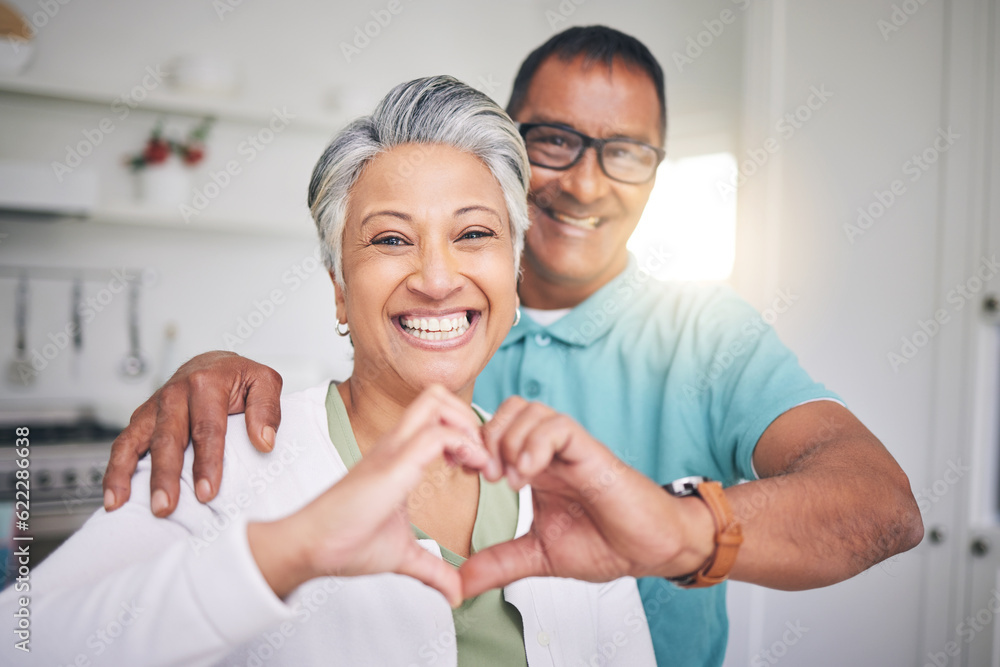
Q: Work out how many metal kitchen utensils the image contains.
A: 3